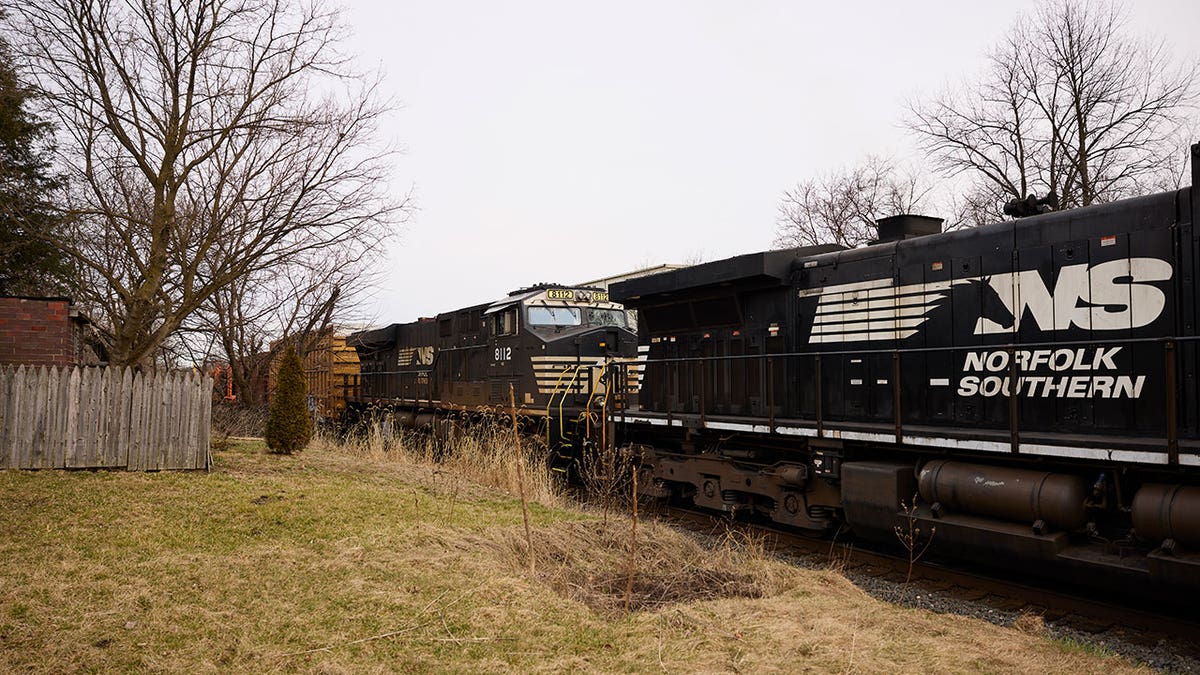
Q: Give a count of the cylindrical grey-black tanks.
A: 2